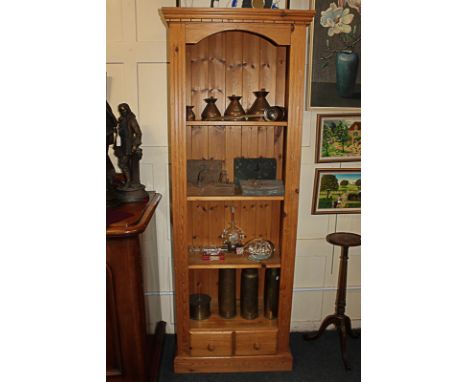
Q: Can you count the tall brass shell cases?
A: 3